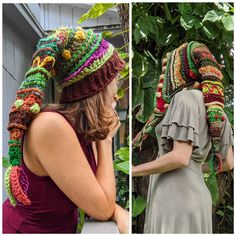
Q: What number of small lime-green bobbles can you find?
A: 2